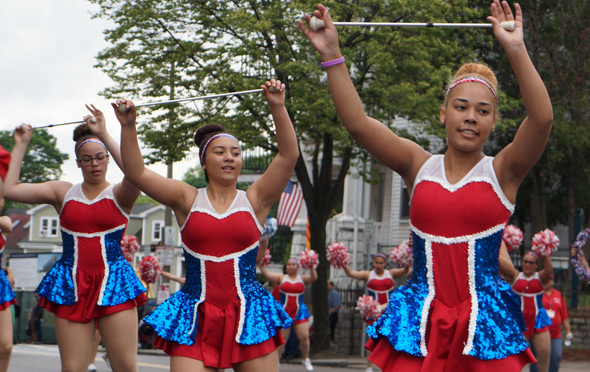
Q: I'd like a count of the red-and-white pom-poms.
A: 9